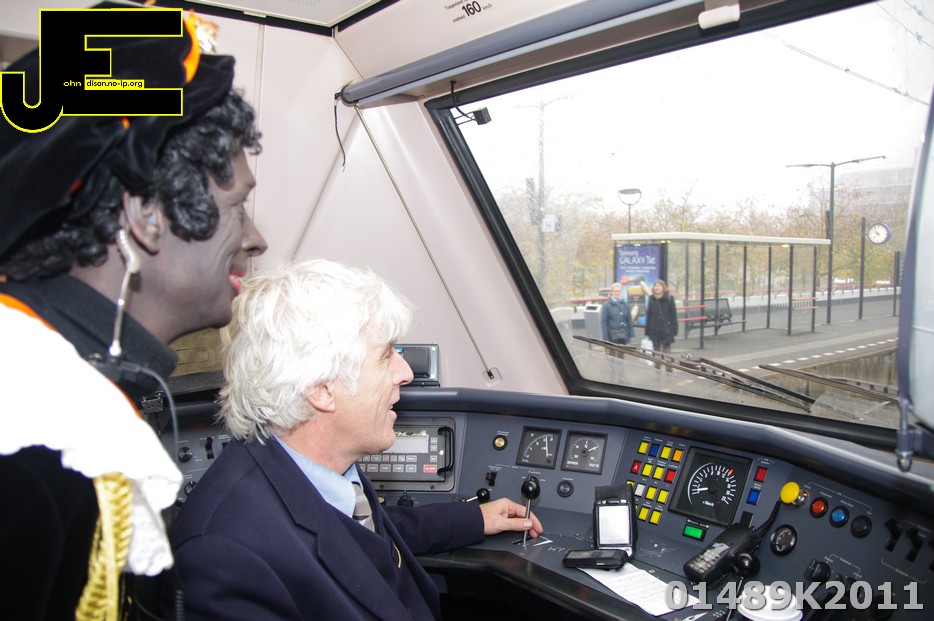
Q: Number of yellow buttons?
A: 11